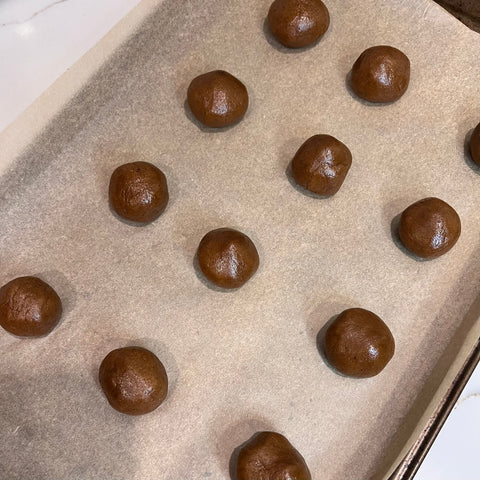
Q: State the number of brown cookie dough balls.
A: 12